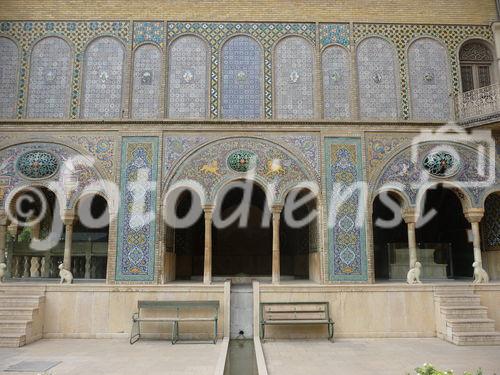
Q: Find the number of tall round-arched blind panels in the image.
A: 10